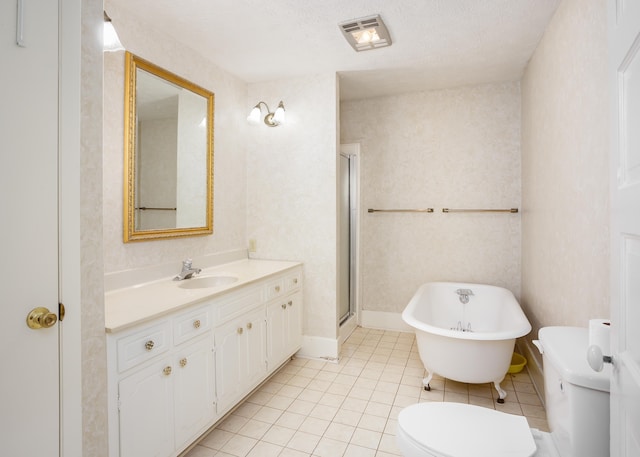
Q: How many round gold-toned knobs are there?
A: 11